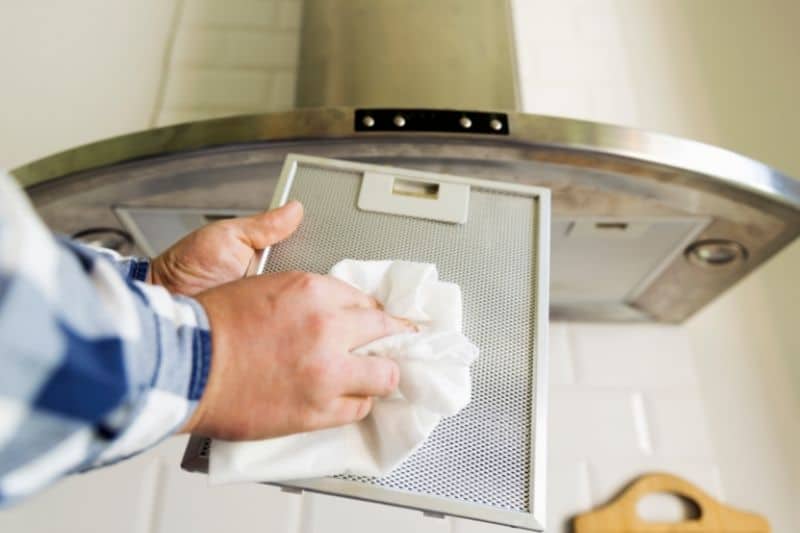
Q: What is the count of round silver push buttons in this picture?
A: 4